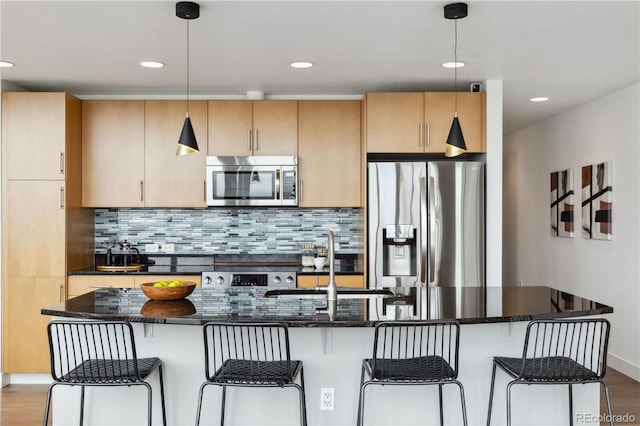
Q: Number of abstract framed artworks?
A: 2